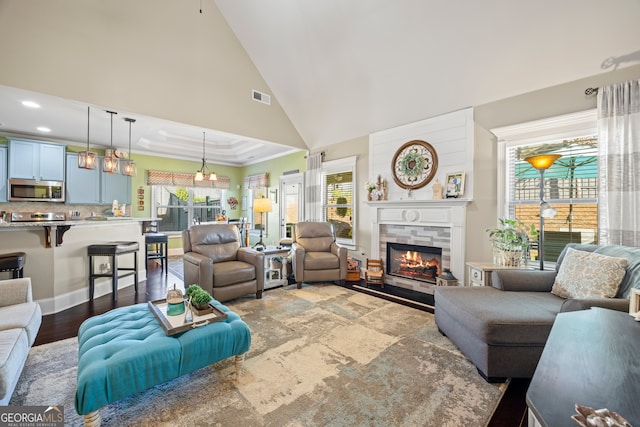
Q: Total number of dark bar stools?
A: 3